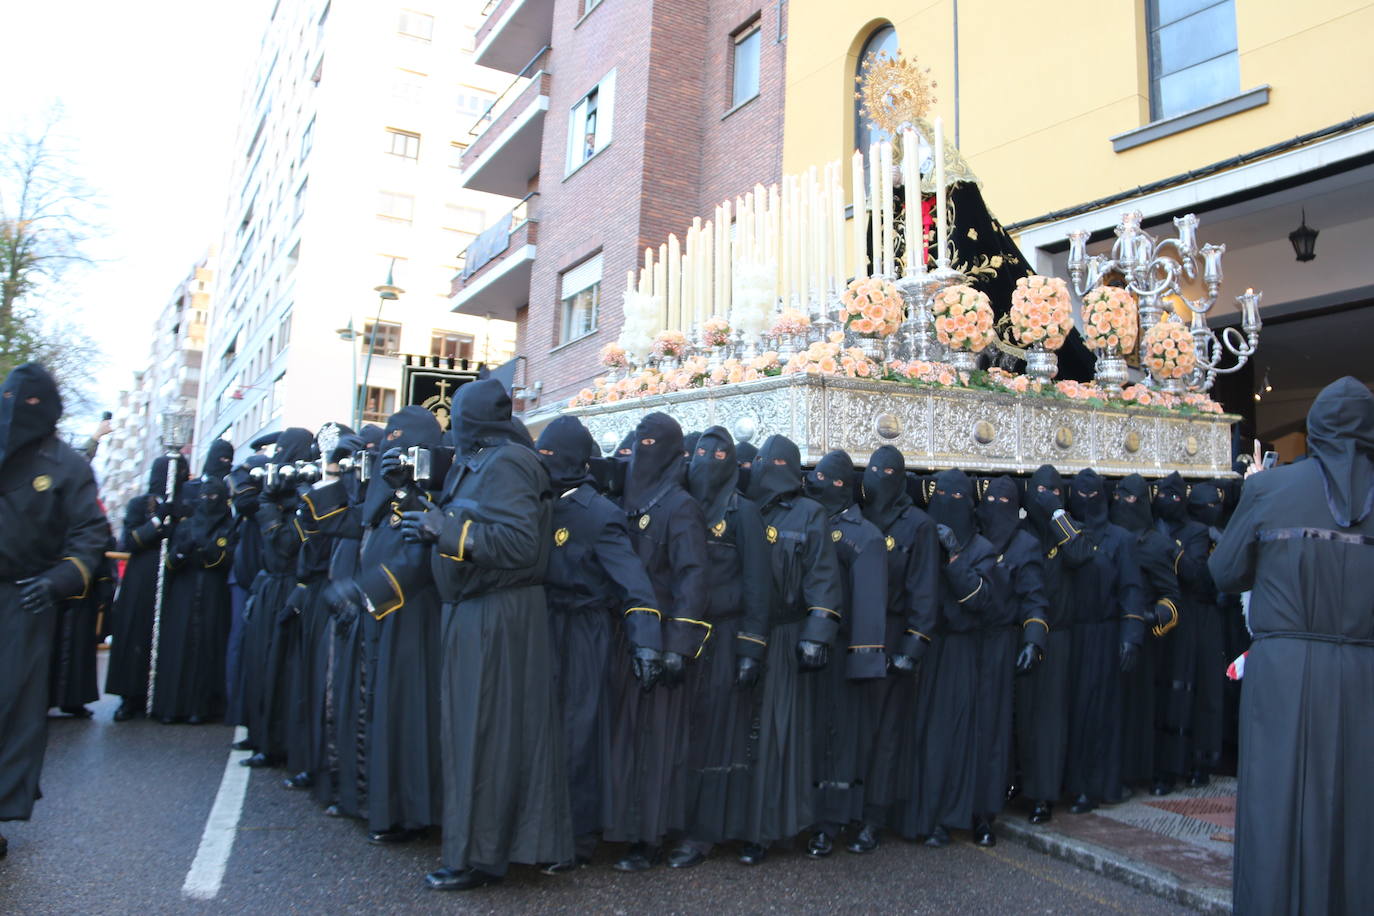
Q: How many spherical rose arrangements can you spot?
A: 5